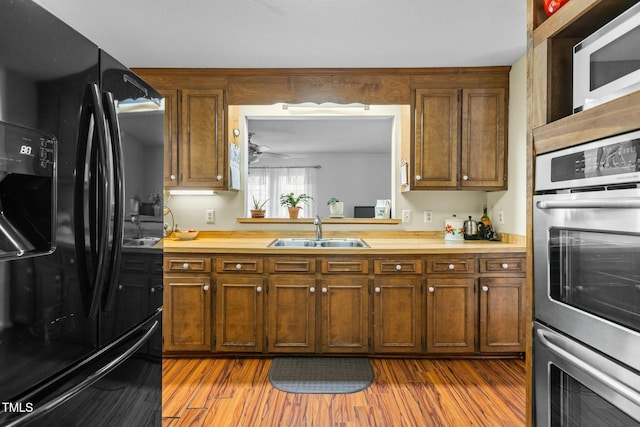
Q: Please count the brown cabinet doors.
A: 11